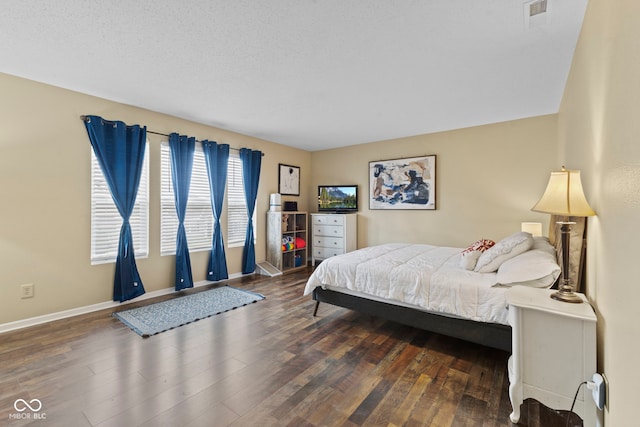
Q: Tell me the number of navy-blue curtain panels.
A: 4